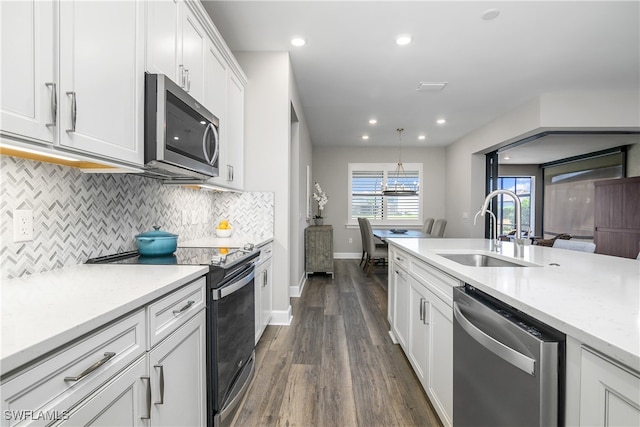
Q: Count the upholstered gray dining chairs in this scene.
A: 4